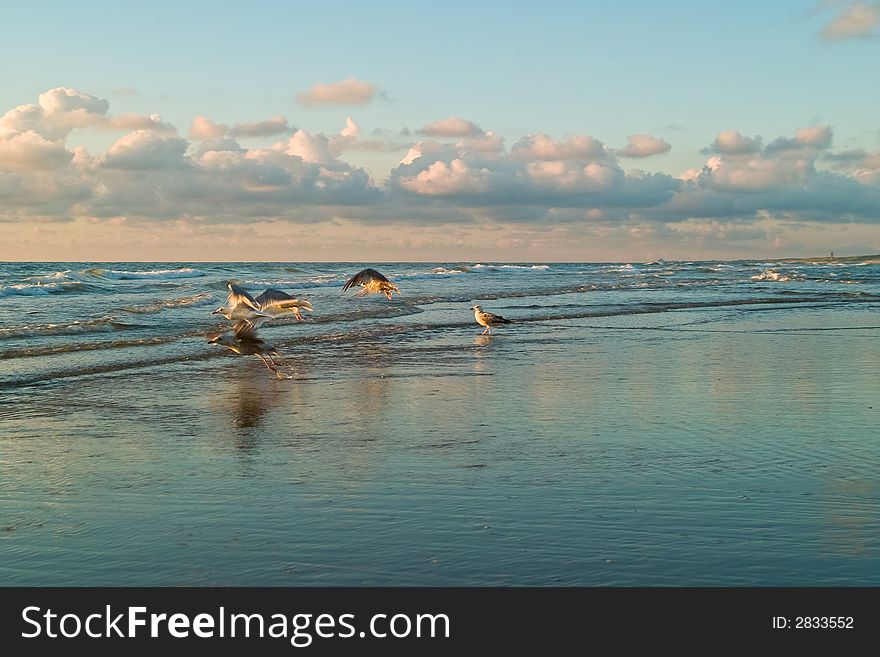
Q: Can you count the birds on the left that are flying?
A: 4